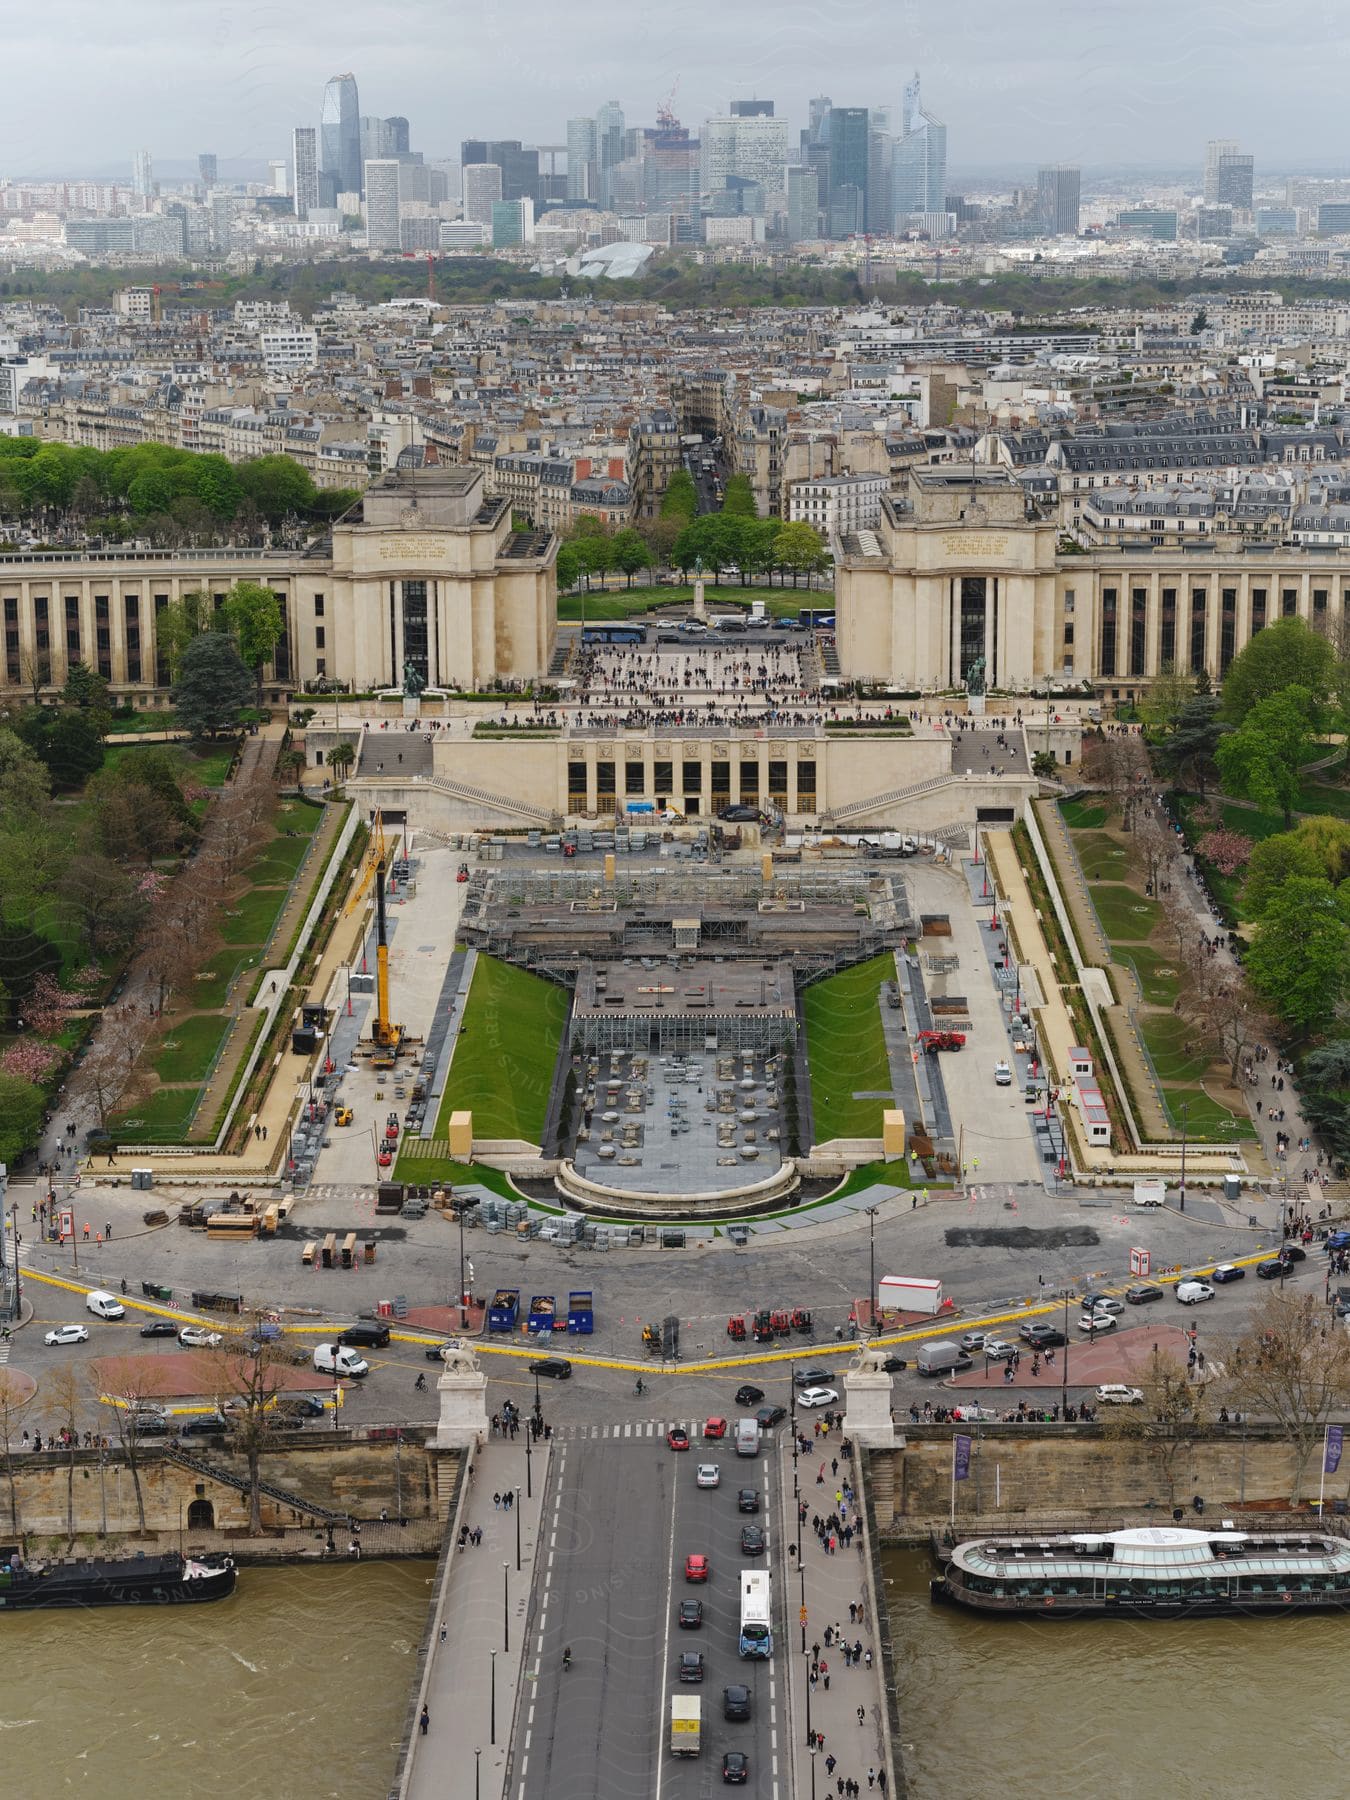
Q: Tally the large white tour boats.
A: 1